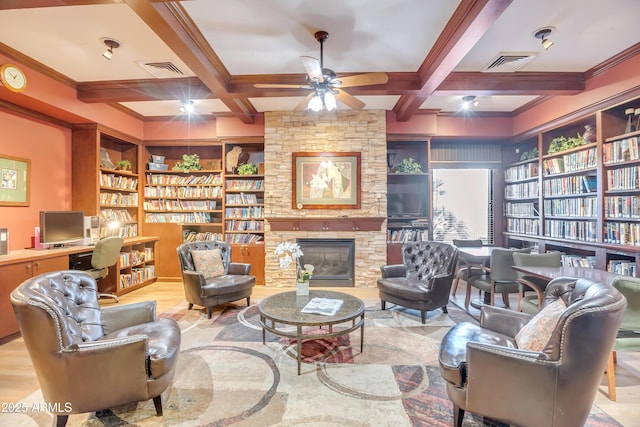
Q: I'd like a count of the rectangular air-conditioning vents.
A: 2